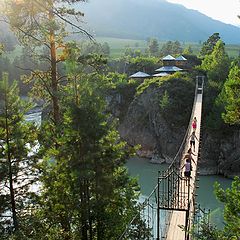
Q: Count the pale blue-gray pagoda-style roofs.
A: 5